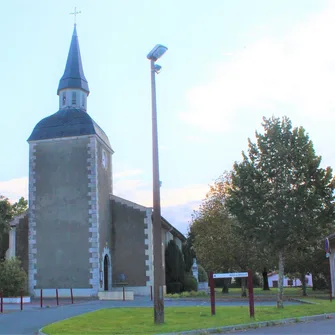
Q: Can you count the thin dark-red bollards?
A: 7